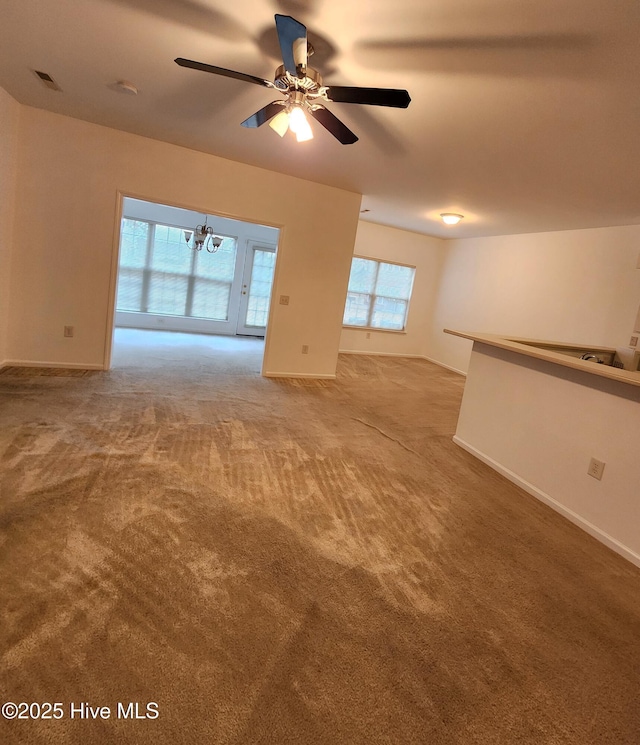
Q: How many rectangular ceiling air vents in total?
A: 1